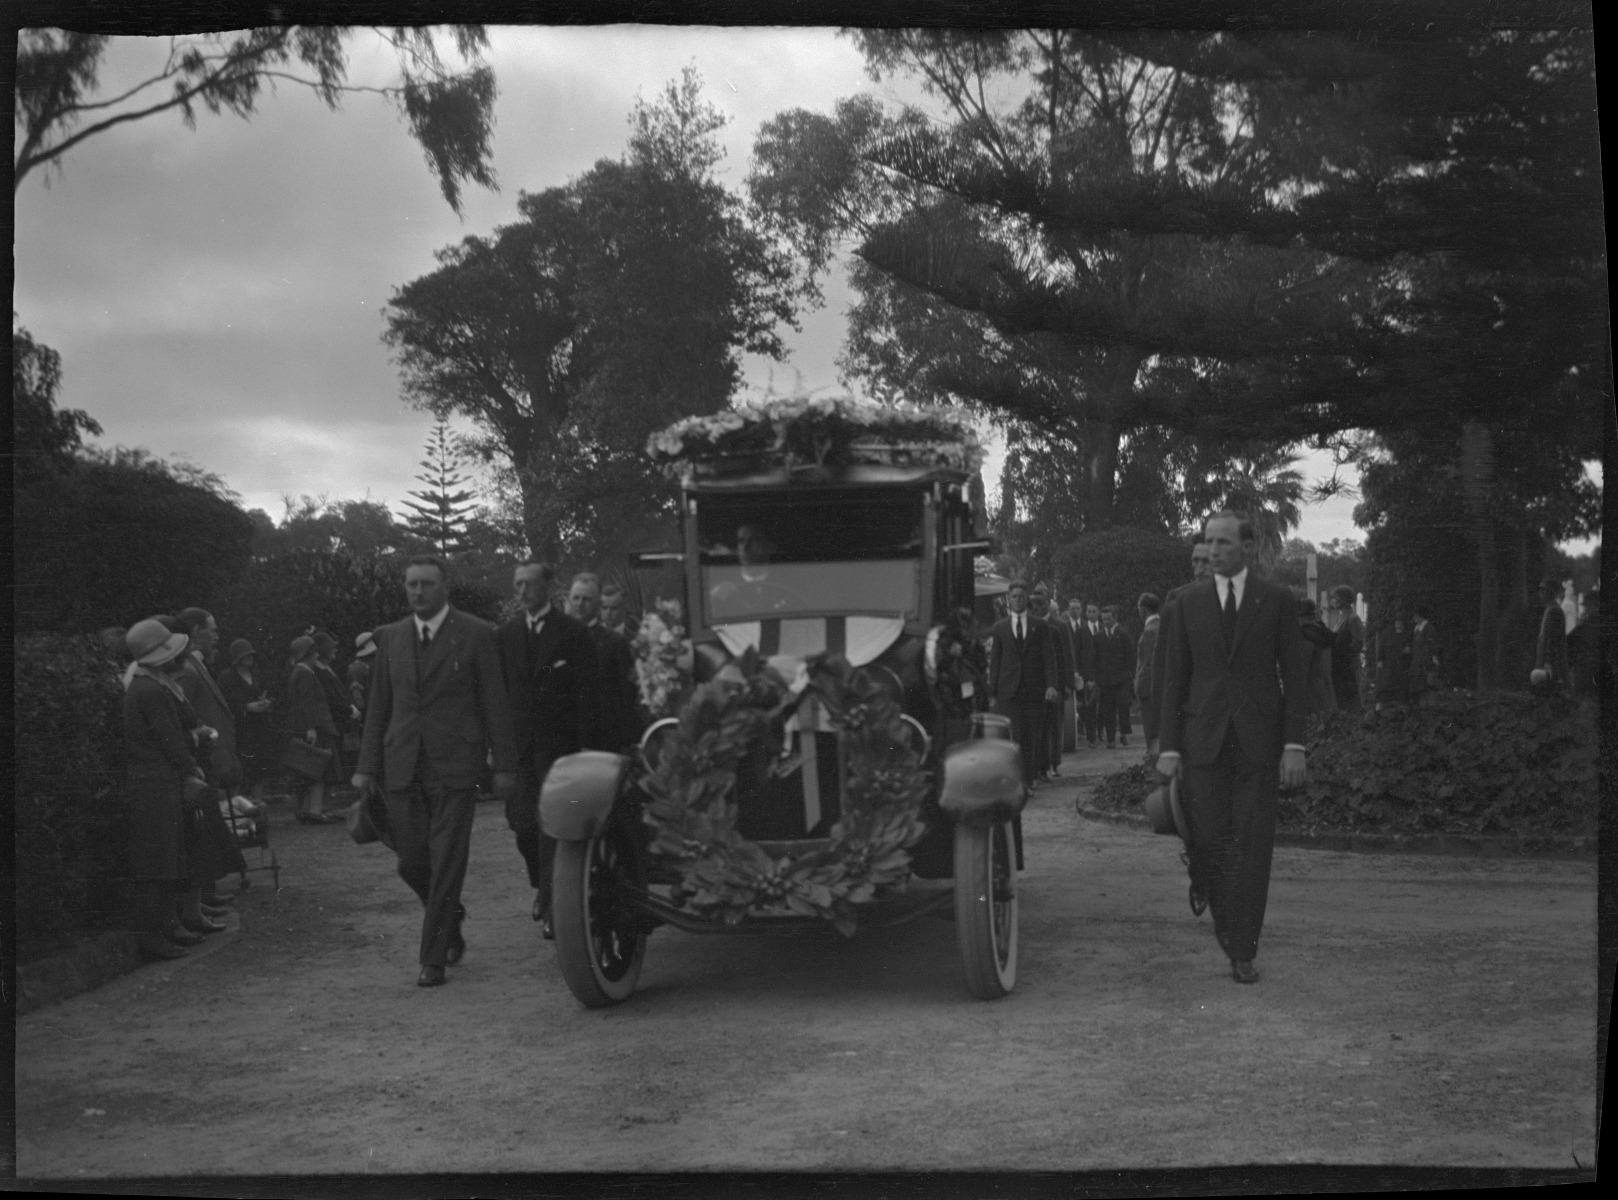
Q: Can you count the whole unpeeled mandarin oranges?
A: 0